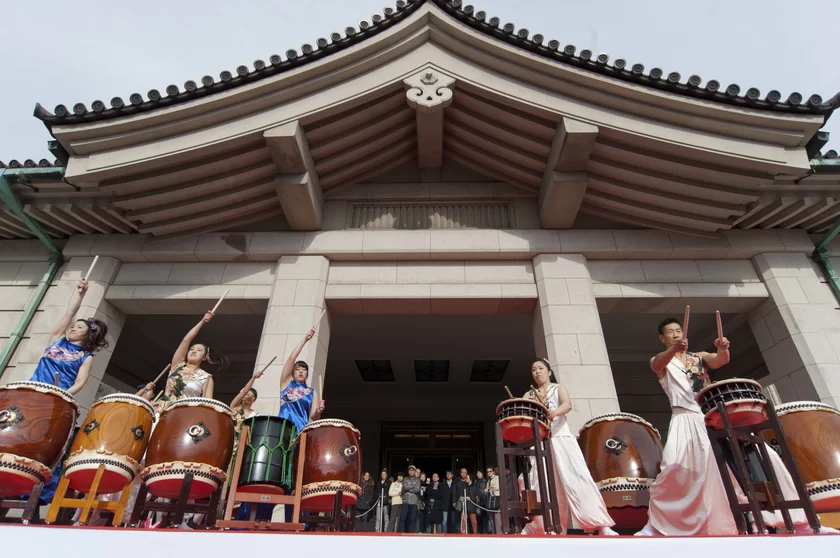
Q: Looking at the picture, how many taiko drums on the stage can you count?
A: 9